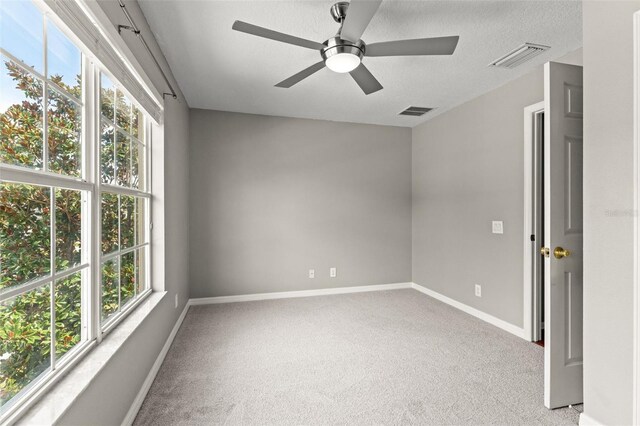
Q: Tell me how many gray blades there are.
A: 5